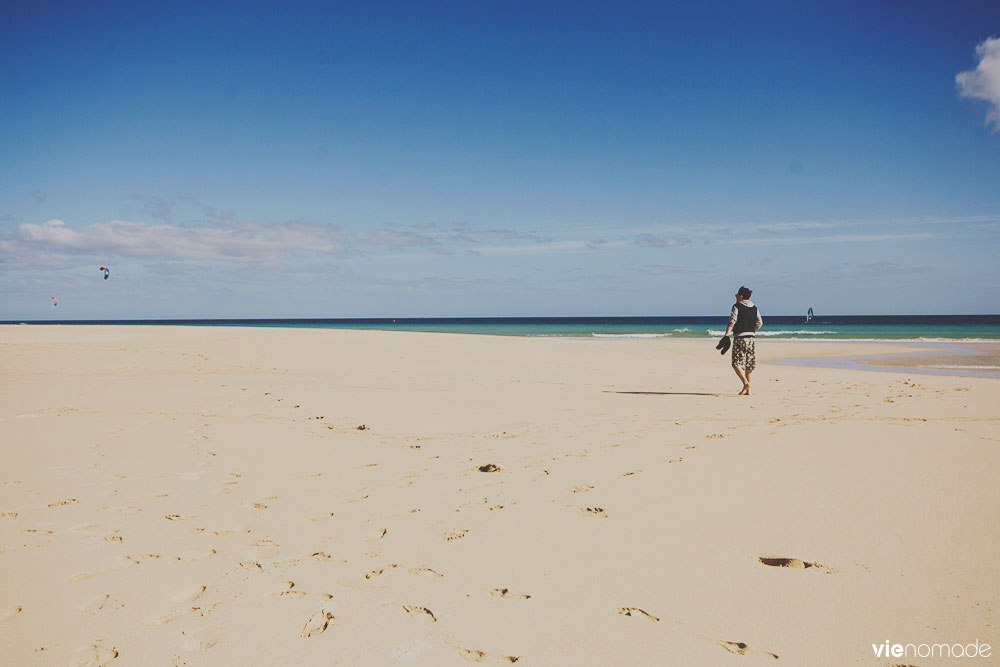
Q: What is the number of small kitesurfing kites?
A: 2